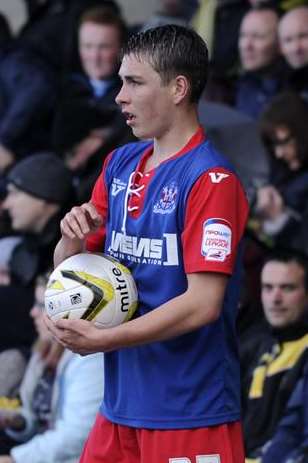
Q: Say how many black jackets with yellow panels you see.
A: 1